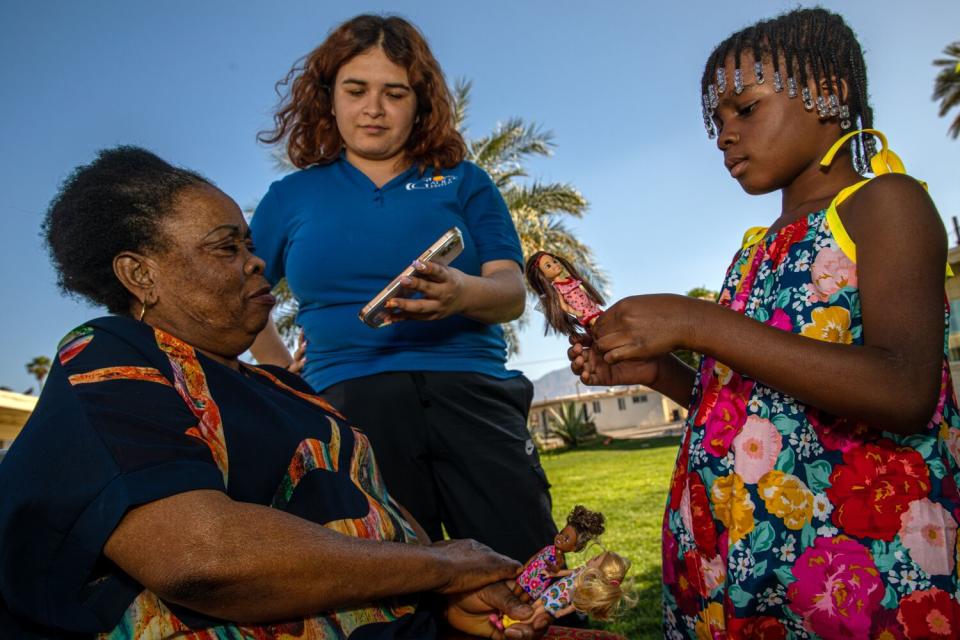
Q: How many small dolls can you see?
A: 3